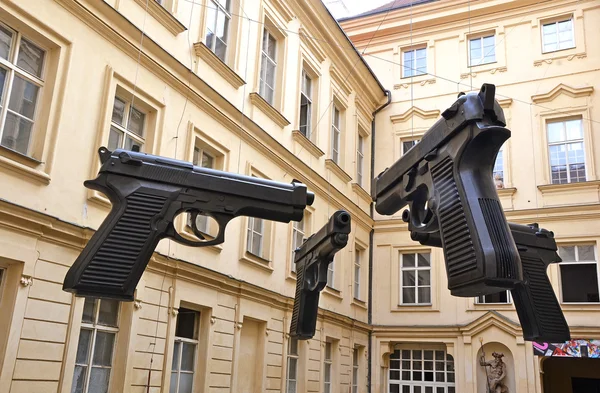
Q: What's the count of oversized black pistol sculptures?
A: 4